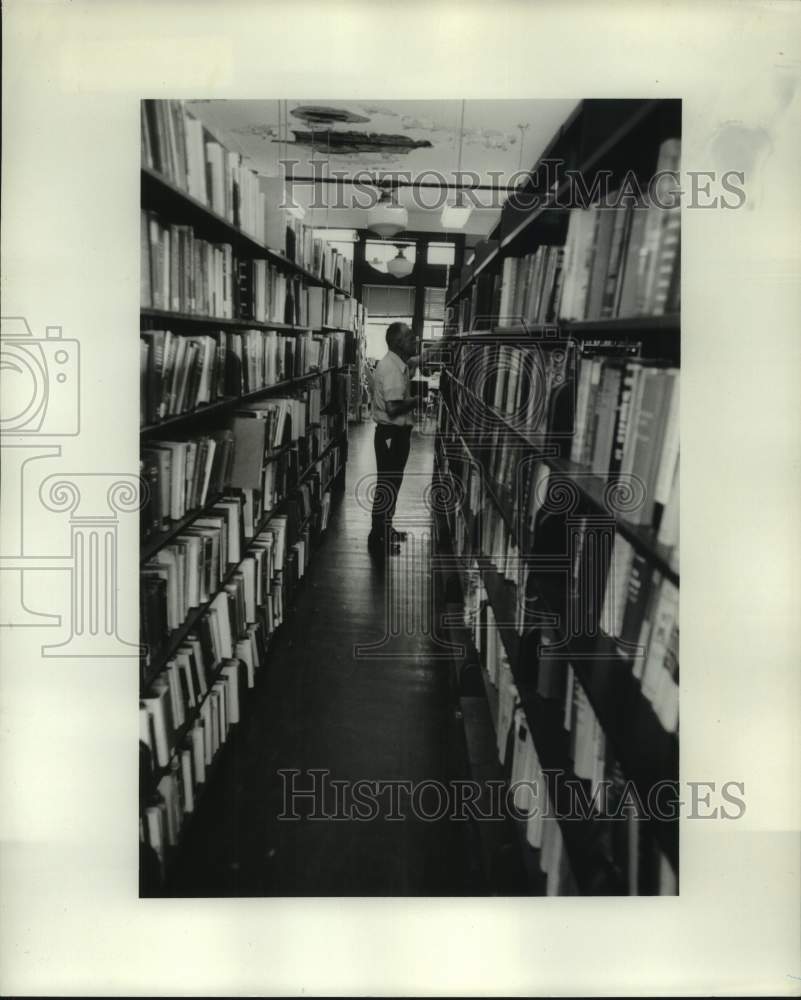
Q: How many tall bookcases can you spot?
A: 2